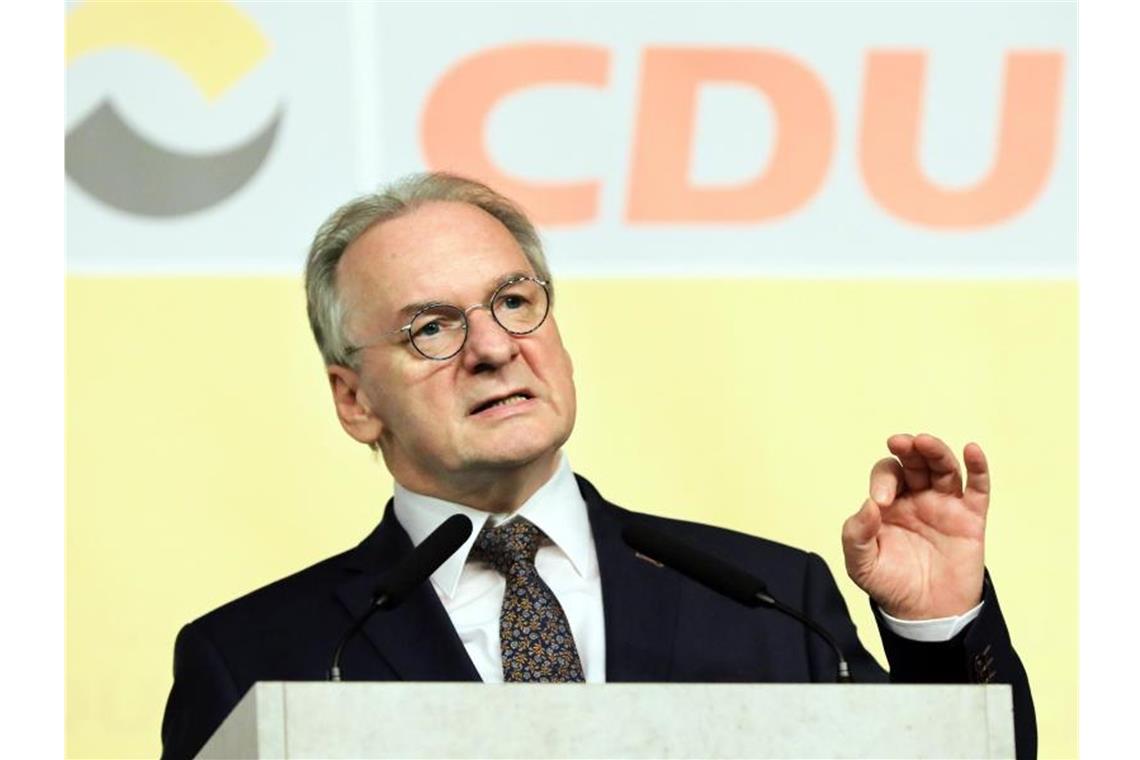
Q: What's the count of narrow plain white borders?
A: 2